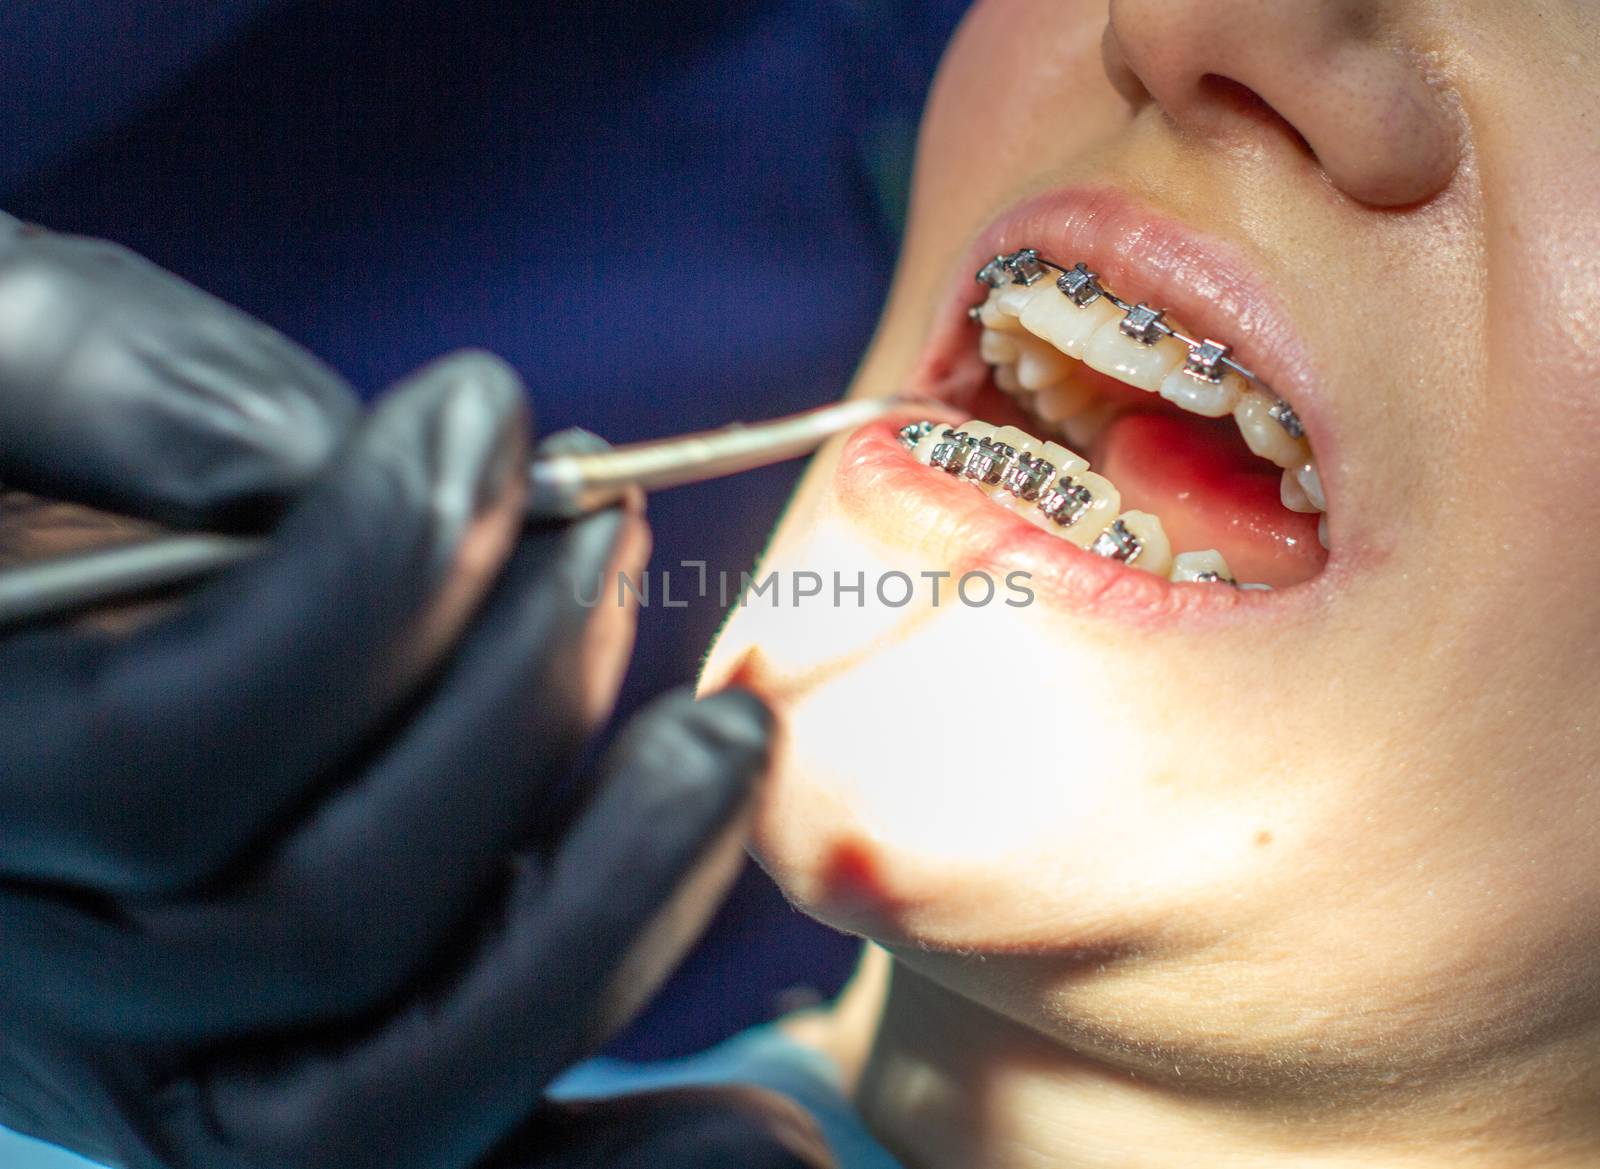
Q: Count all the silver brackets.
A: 13